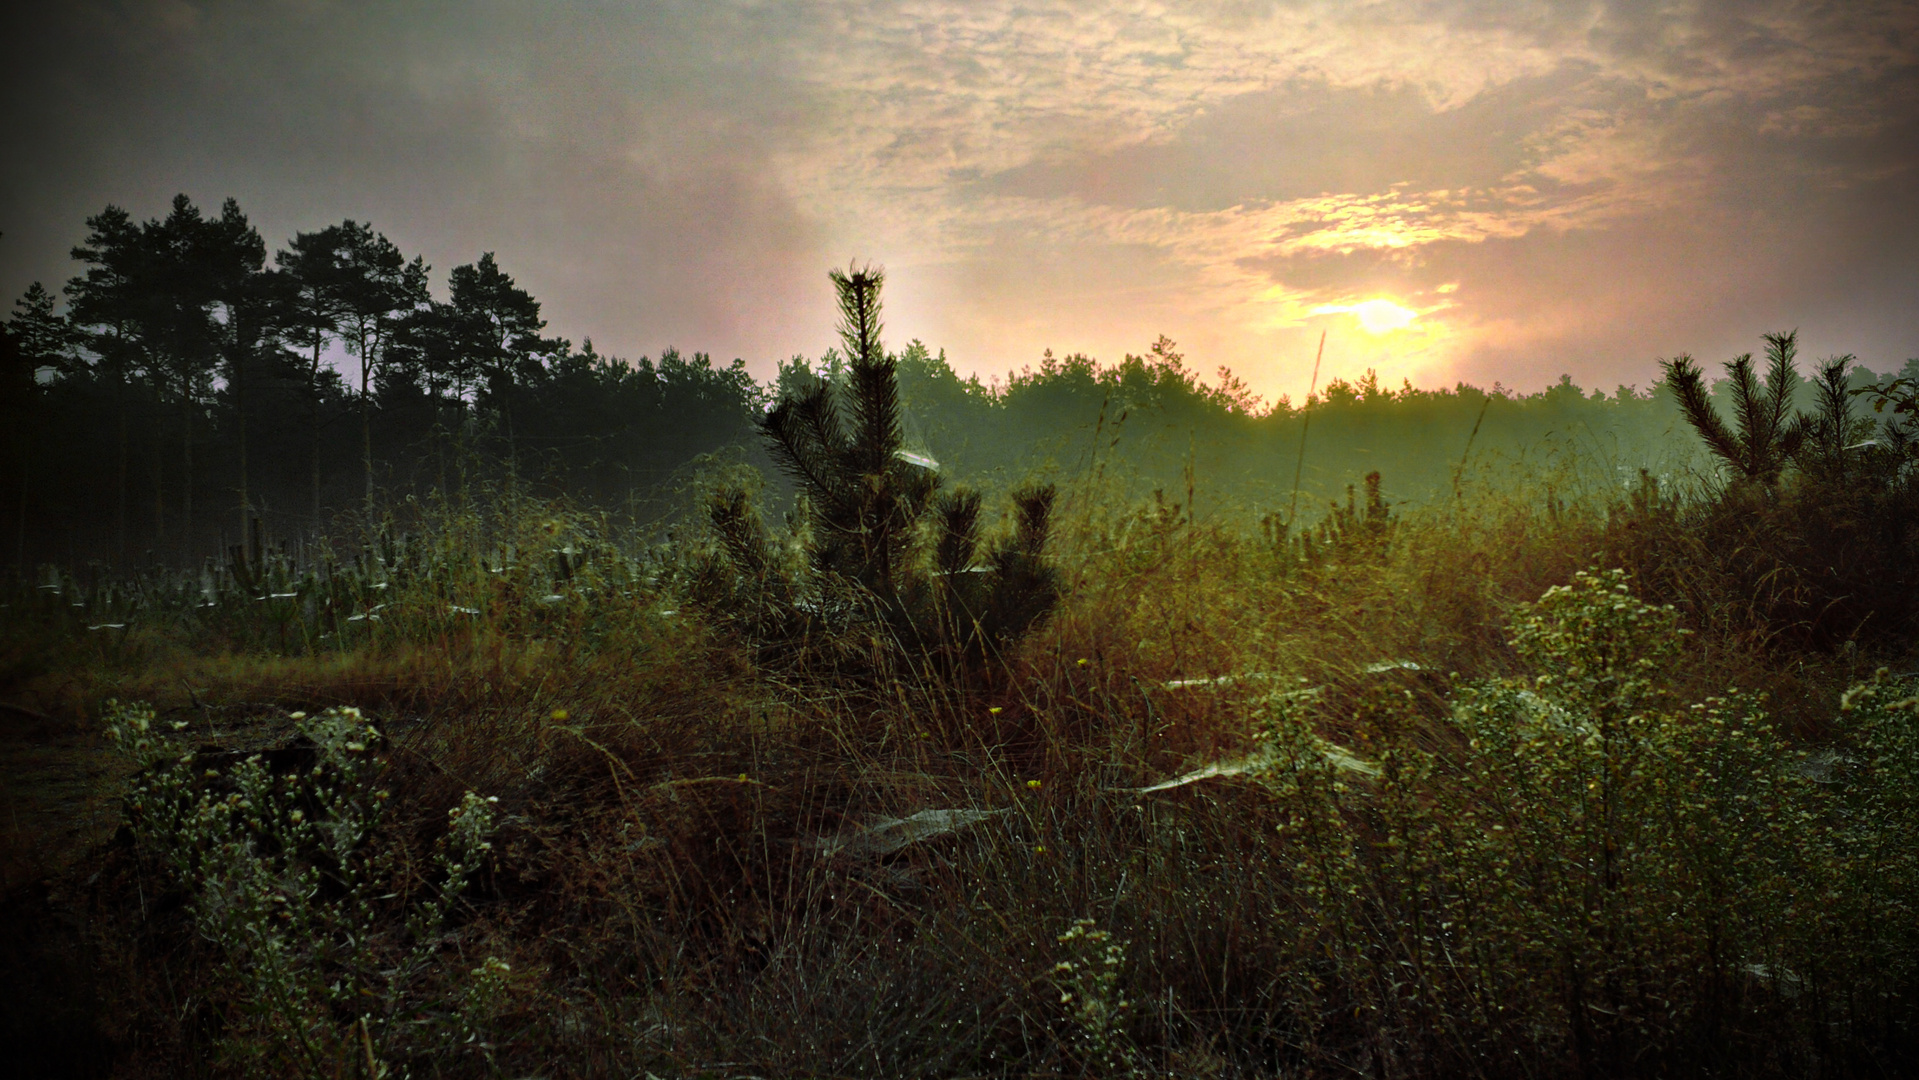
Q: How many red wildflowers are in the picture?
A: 0